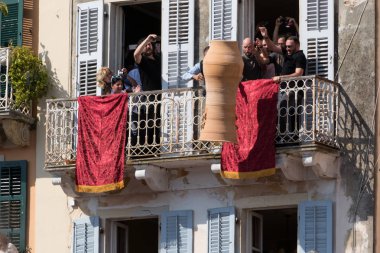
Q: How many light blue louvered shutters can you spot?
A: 4